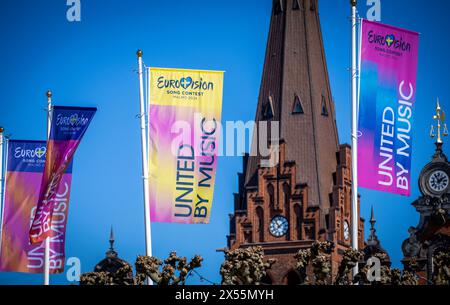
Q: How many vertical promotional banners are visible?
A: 4